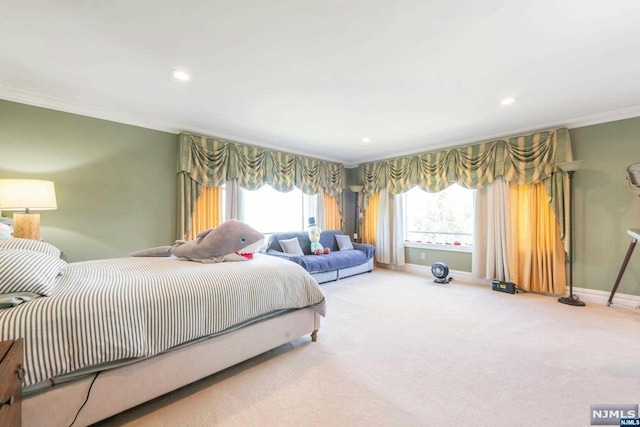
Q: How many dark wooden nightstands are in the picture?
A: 1